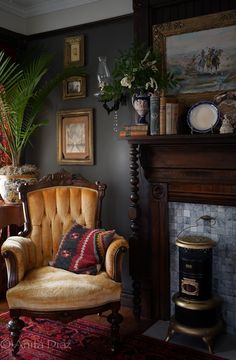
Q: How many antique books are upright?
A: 4